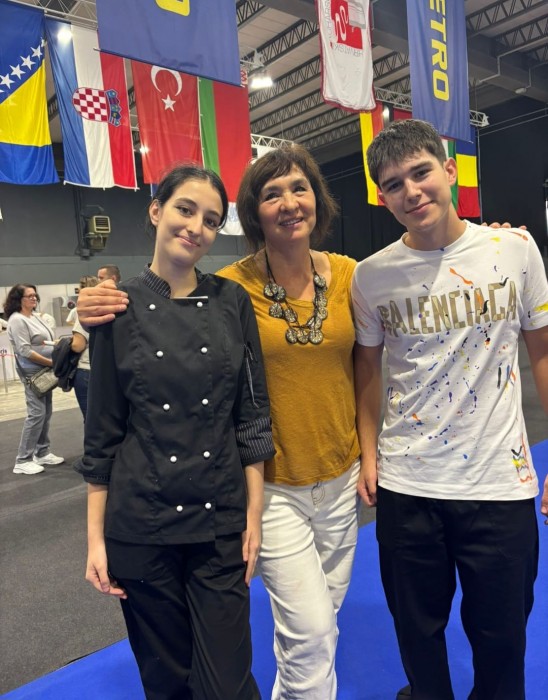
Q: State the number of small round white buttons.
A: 10